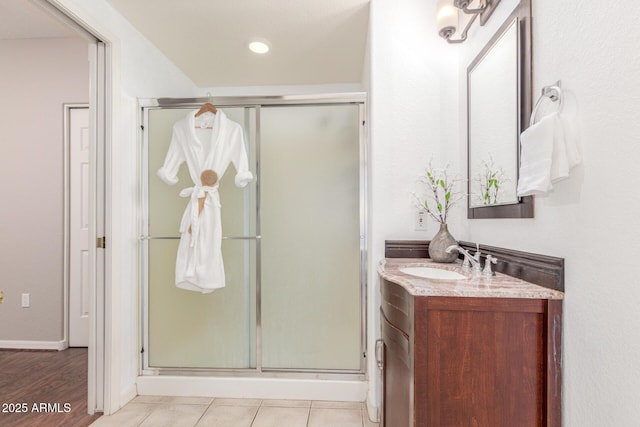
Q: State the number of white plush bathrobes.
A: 1